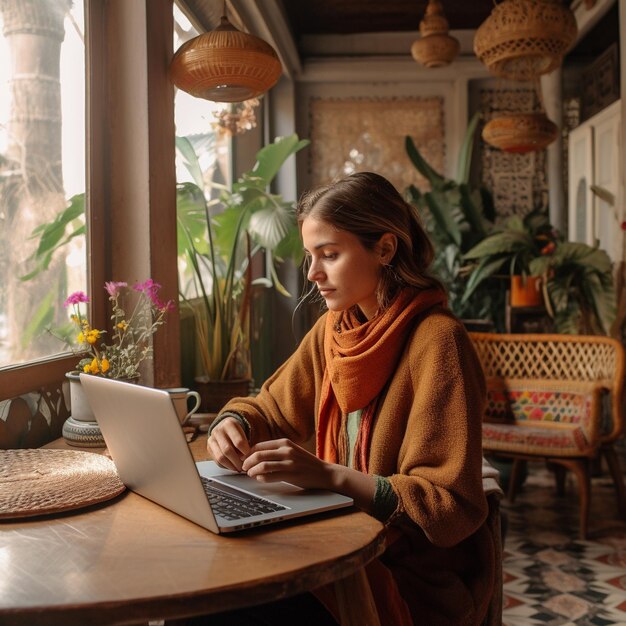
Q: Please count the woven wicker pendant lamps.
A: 4